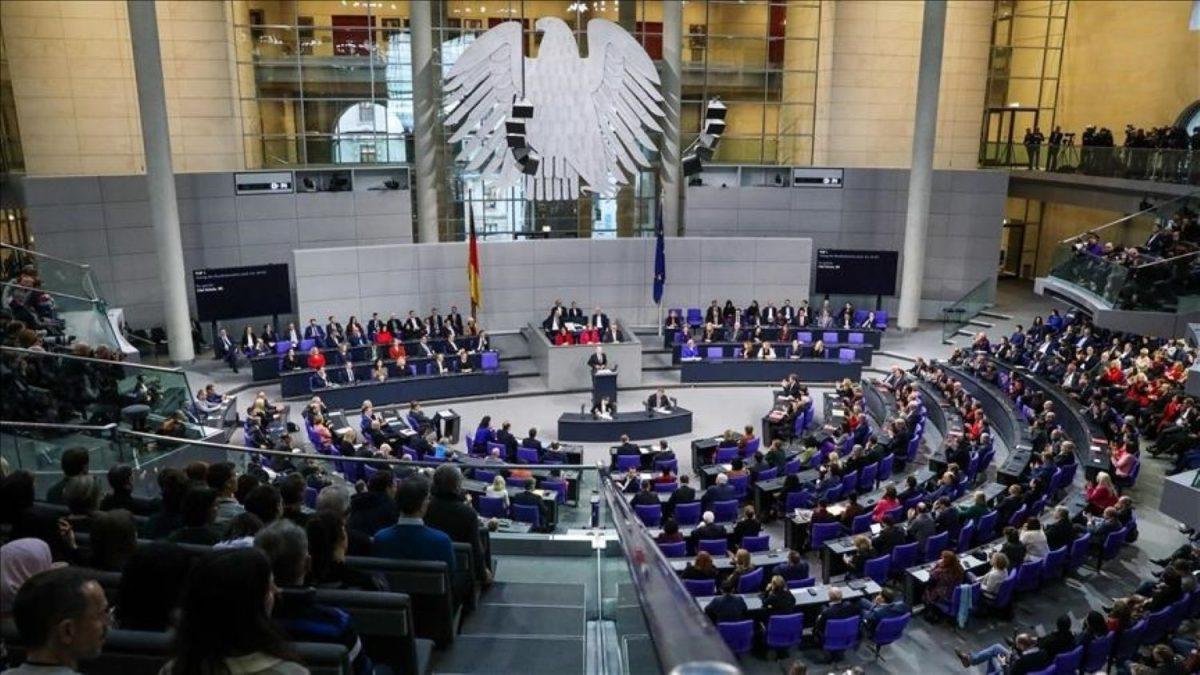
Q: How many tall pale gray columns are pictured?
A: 4